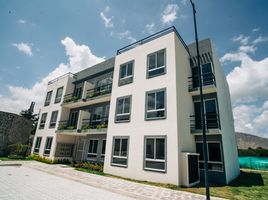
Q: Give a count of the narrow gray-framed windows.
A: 12